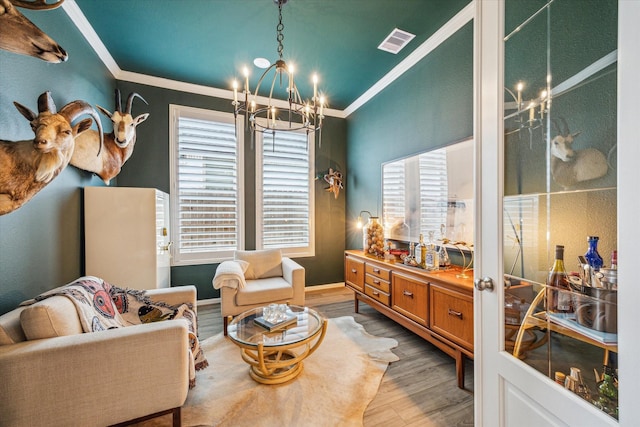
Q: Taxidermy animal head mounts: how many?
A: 3